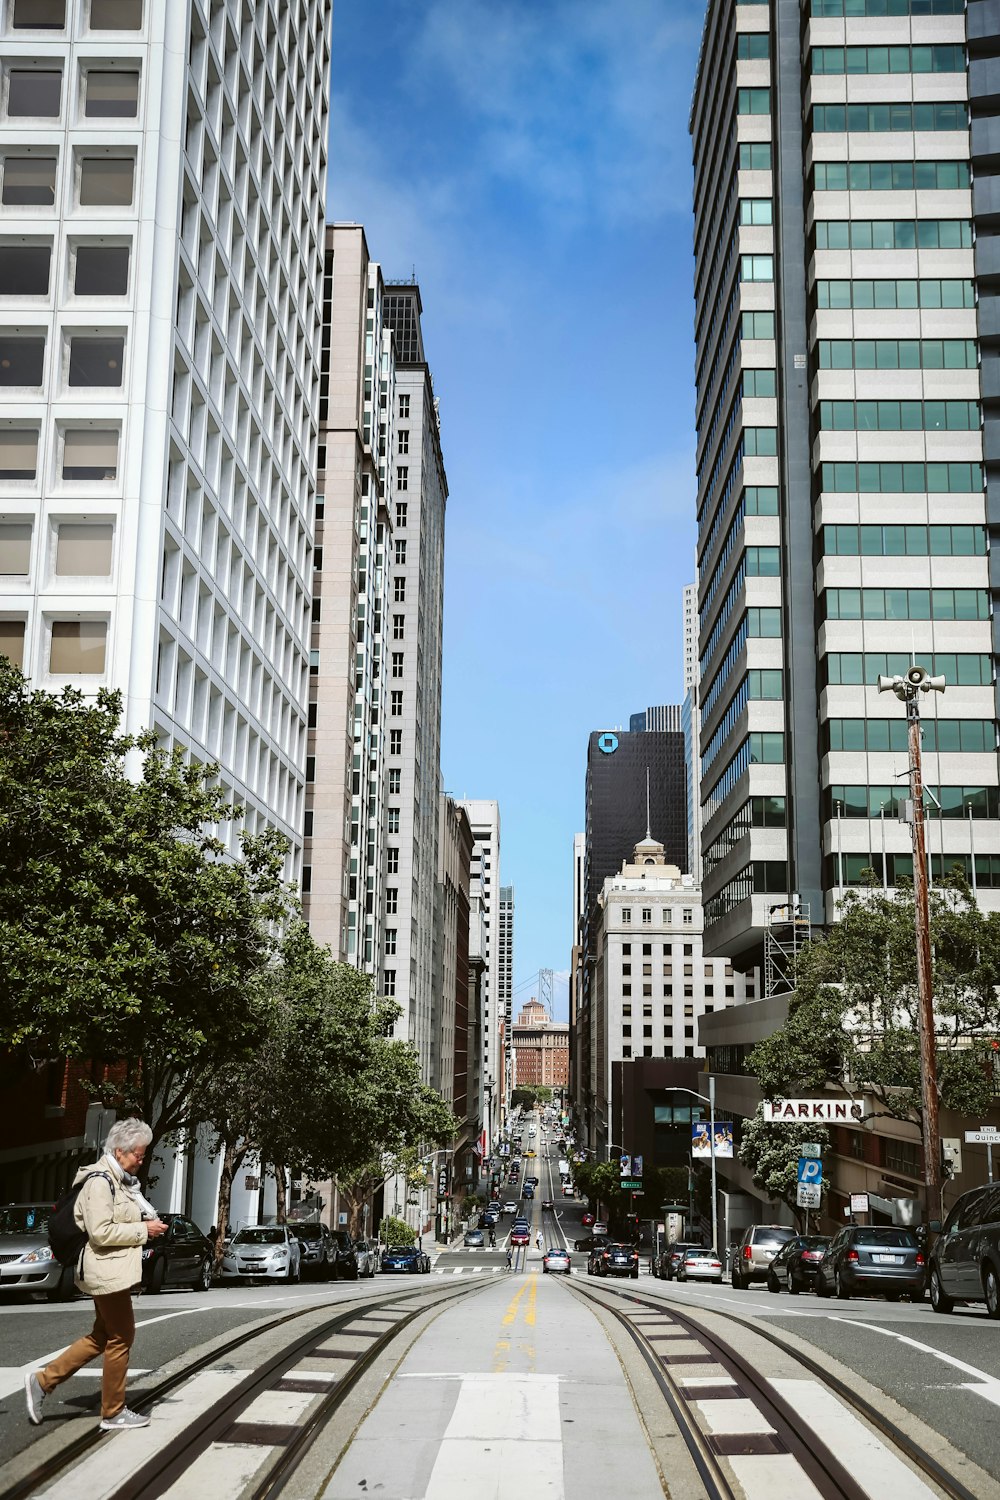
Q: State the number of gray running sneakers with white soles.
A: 2